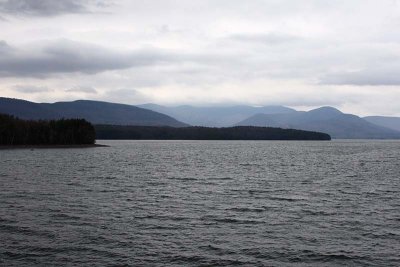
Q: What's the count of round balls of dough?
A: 0